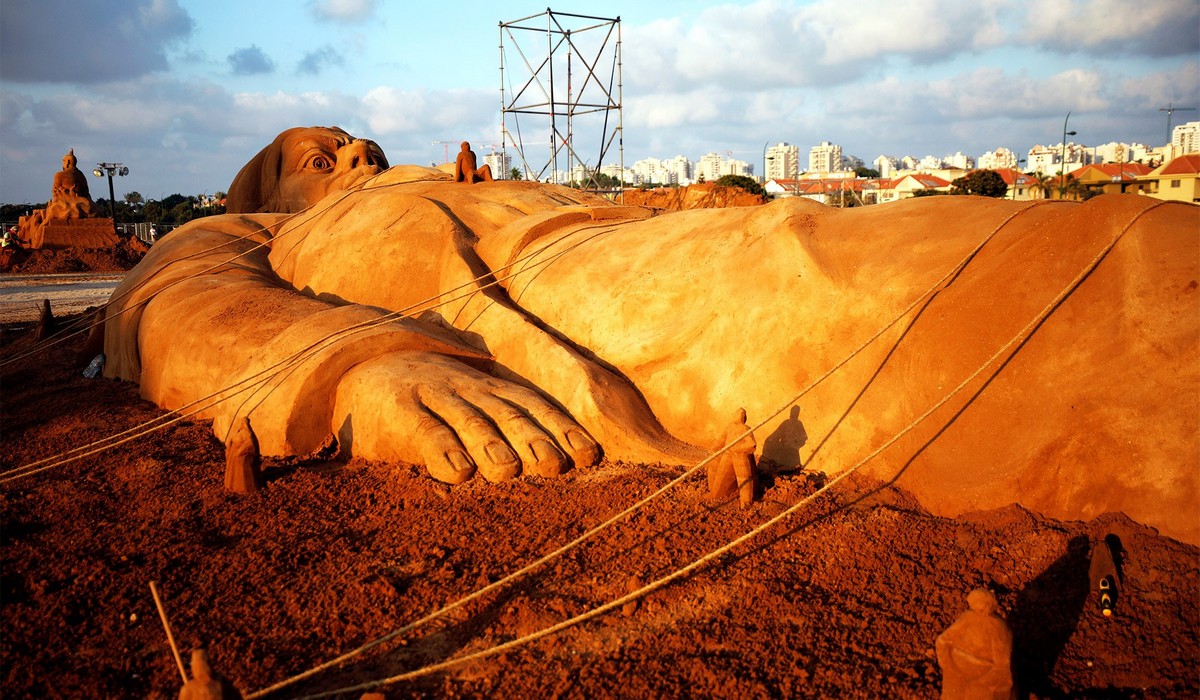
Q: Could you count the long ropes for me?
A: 6